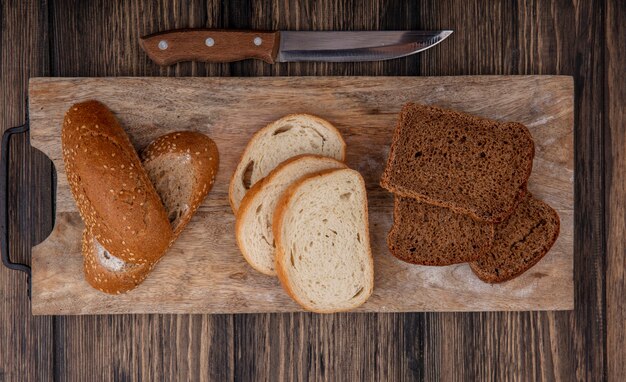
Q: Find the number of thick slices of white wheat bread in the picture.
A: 3